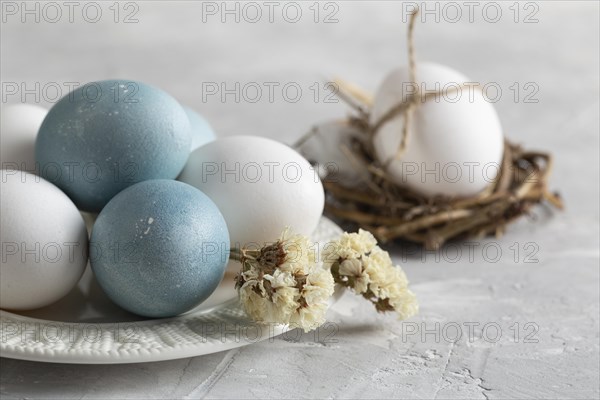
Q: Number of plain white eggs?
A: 4